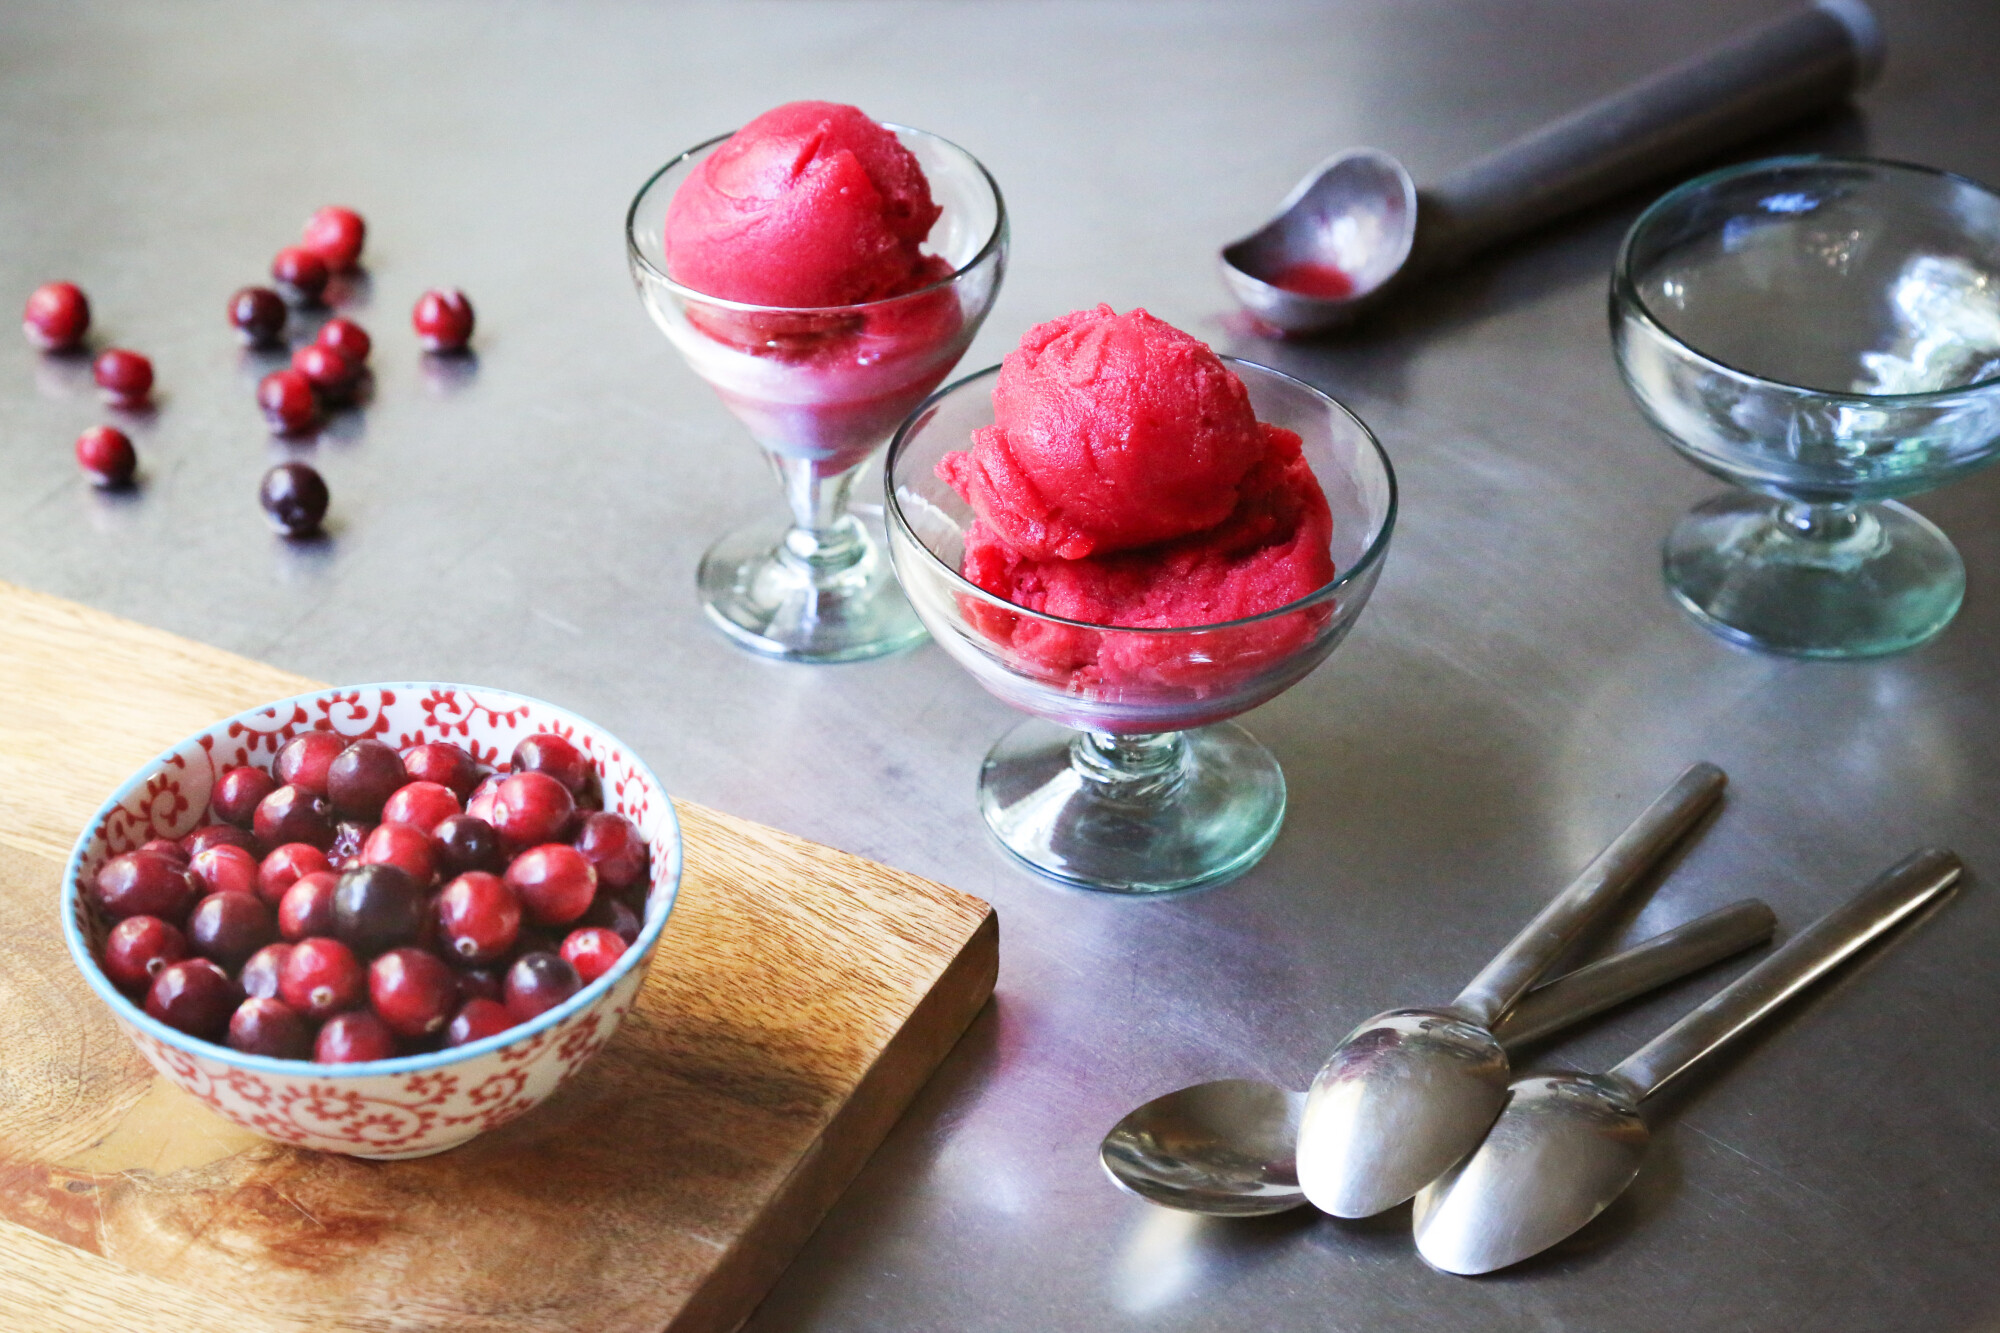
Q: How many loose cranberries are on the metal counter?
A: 11